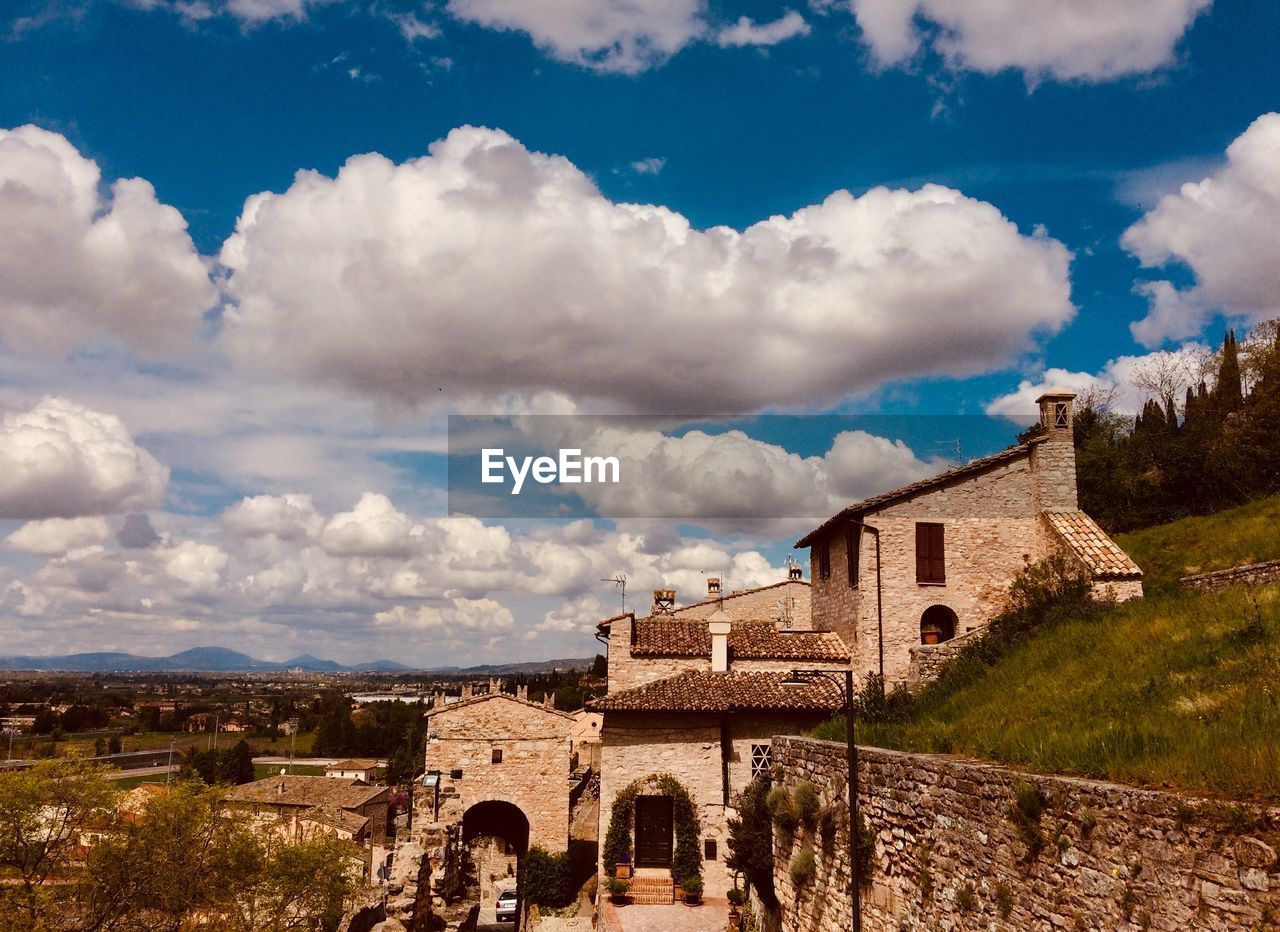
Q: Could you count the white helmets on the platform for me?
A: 0